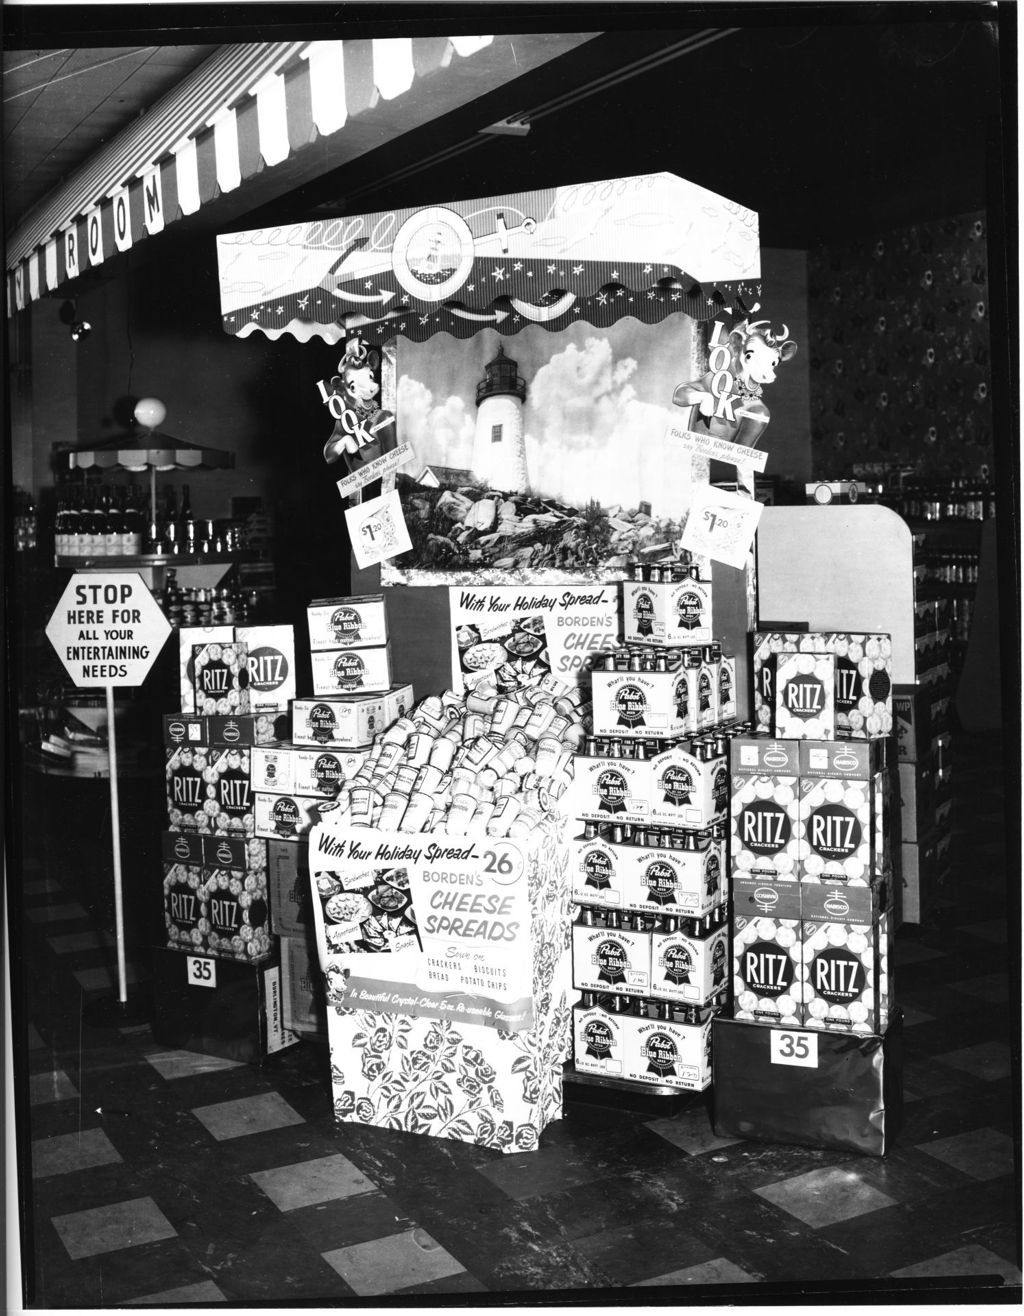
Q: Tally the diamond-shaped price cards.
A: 2